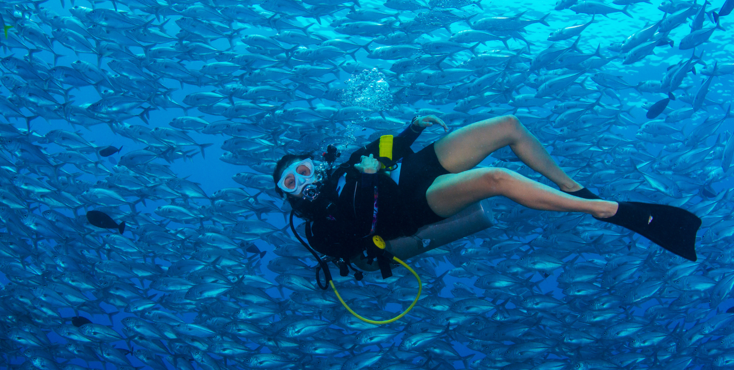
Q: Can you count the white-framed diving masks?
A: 1